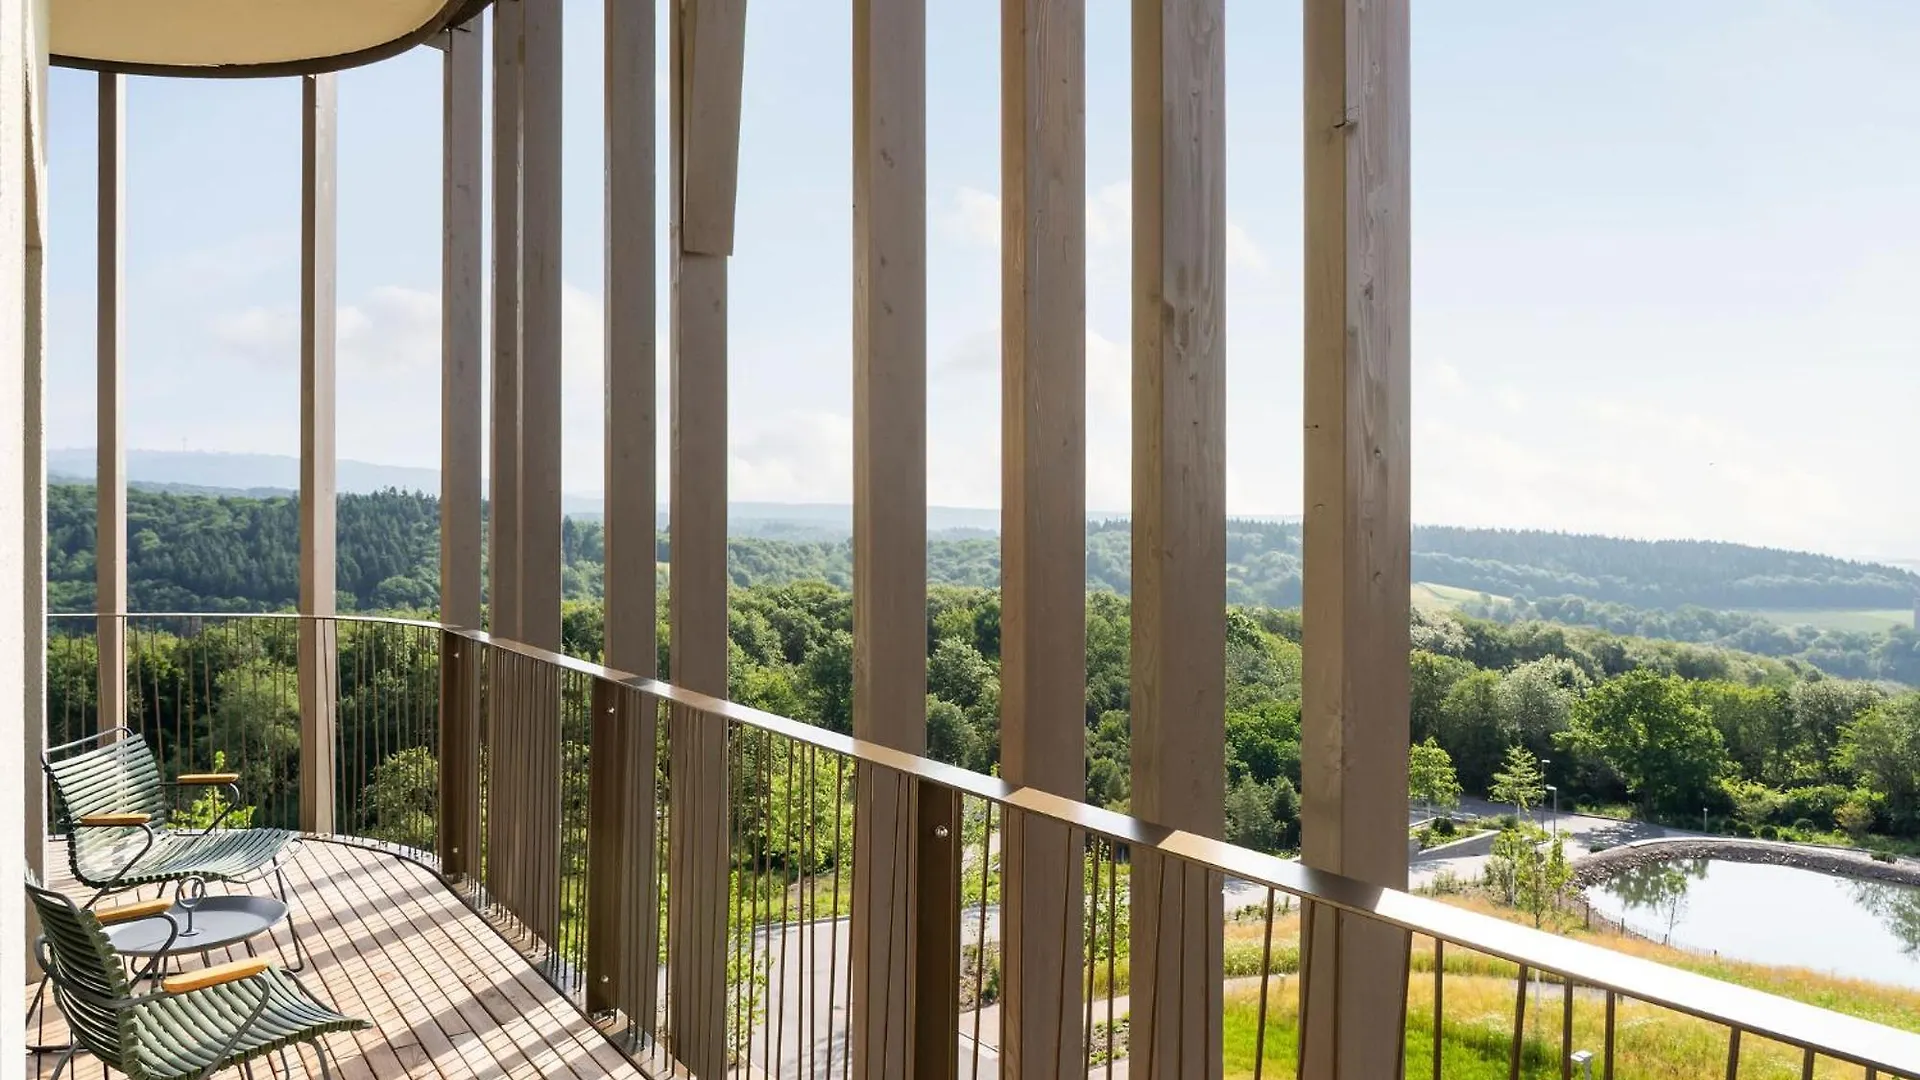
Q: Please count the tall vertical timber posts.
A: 11